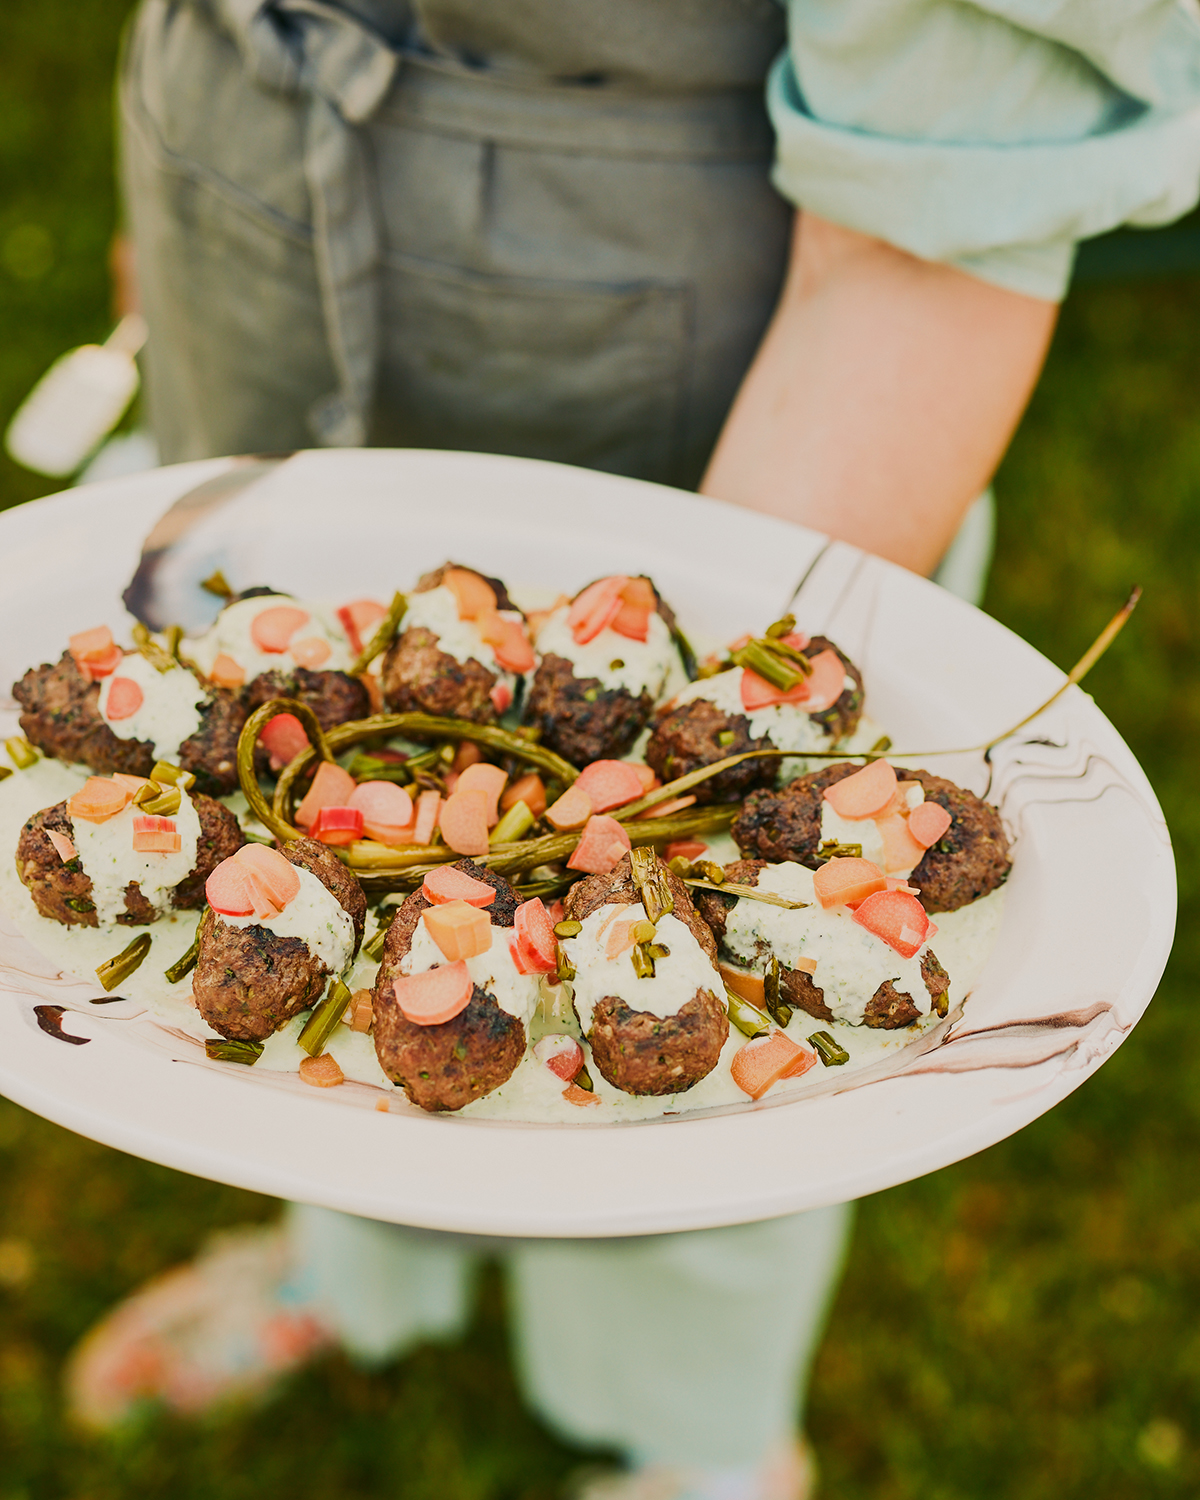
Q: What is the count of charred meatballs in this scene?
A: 11